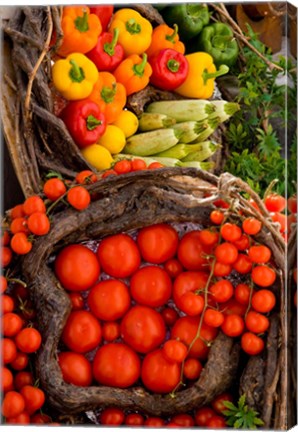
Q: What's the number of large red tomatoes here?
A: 13